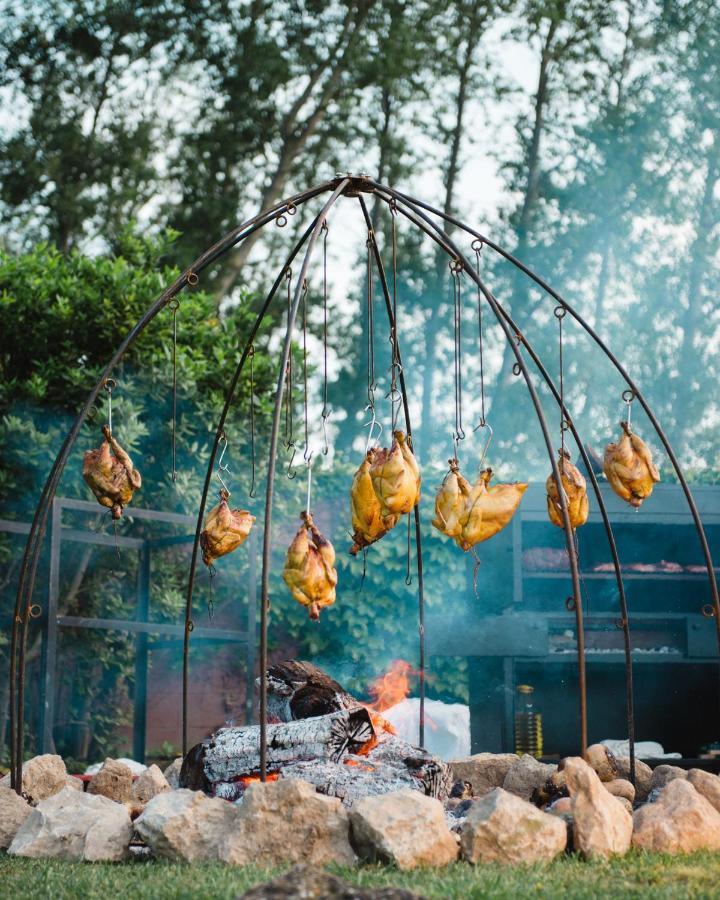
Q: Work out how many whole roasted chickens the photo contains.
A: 9